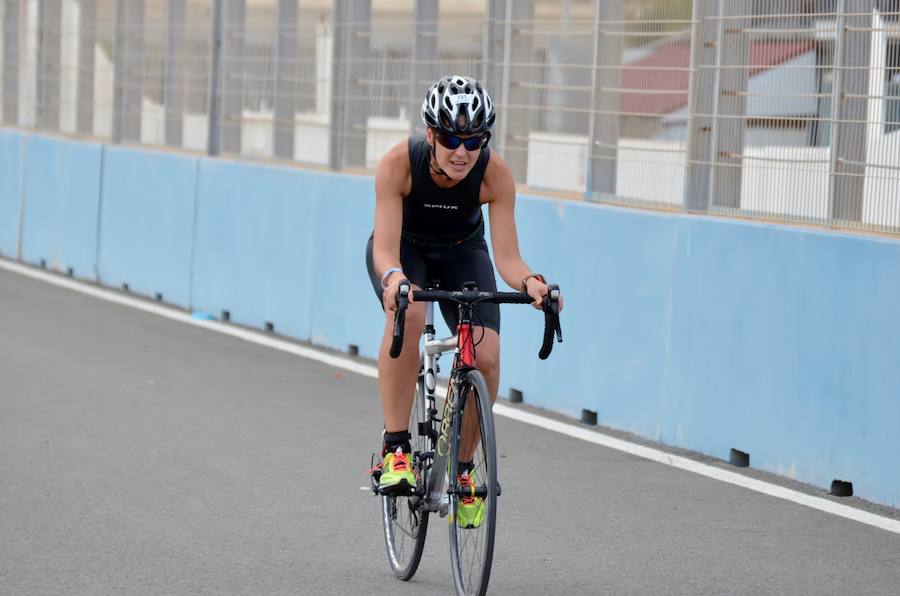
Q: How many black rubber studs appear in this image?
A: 11